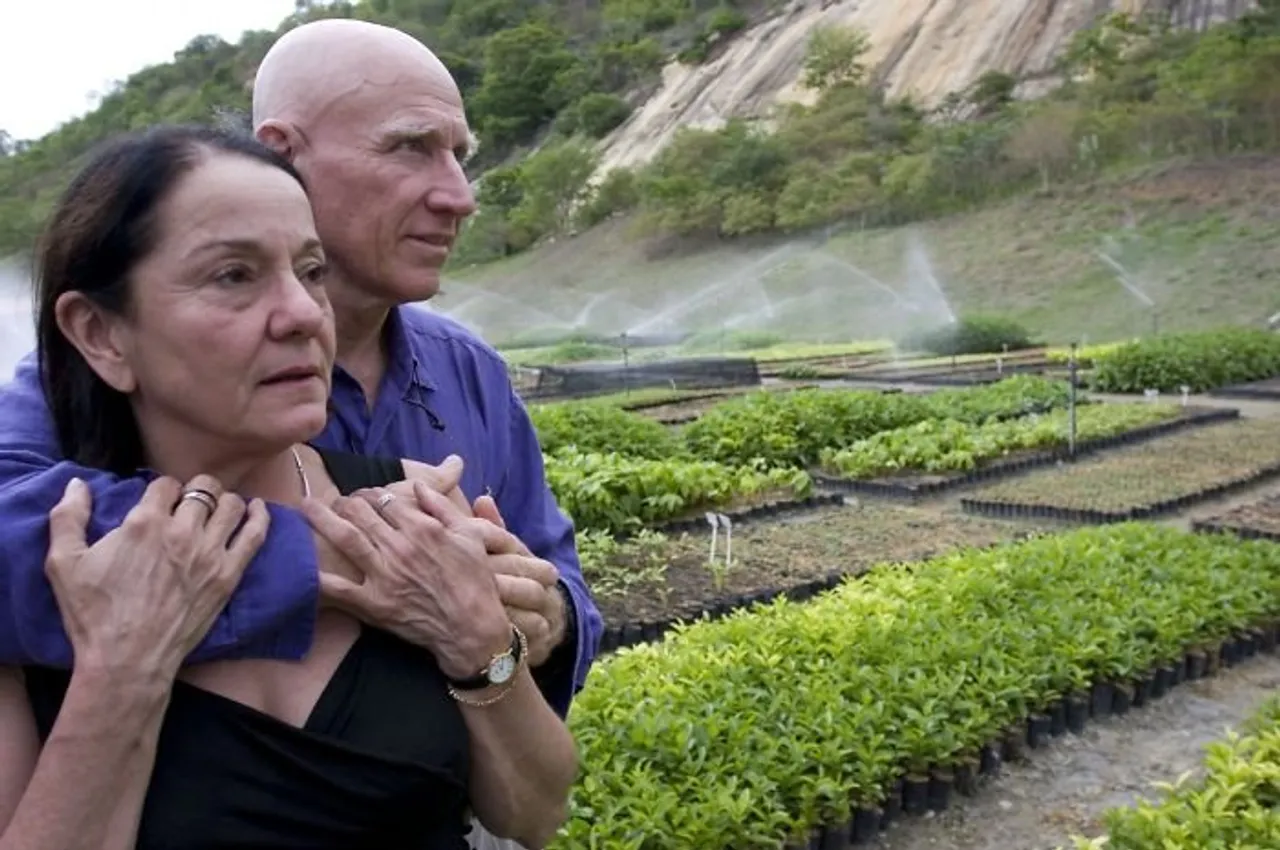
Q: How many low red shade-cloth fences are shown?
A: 0